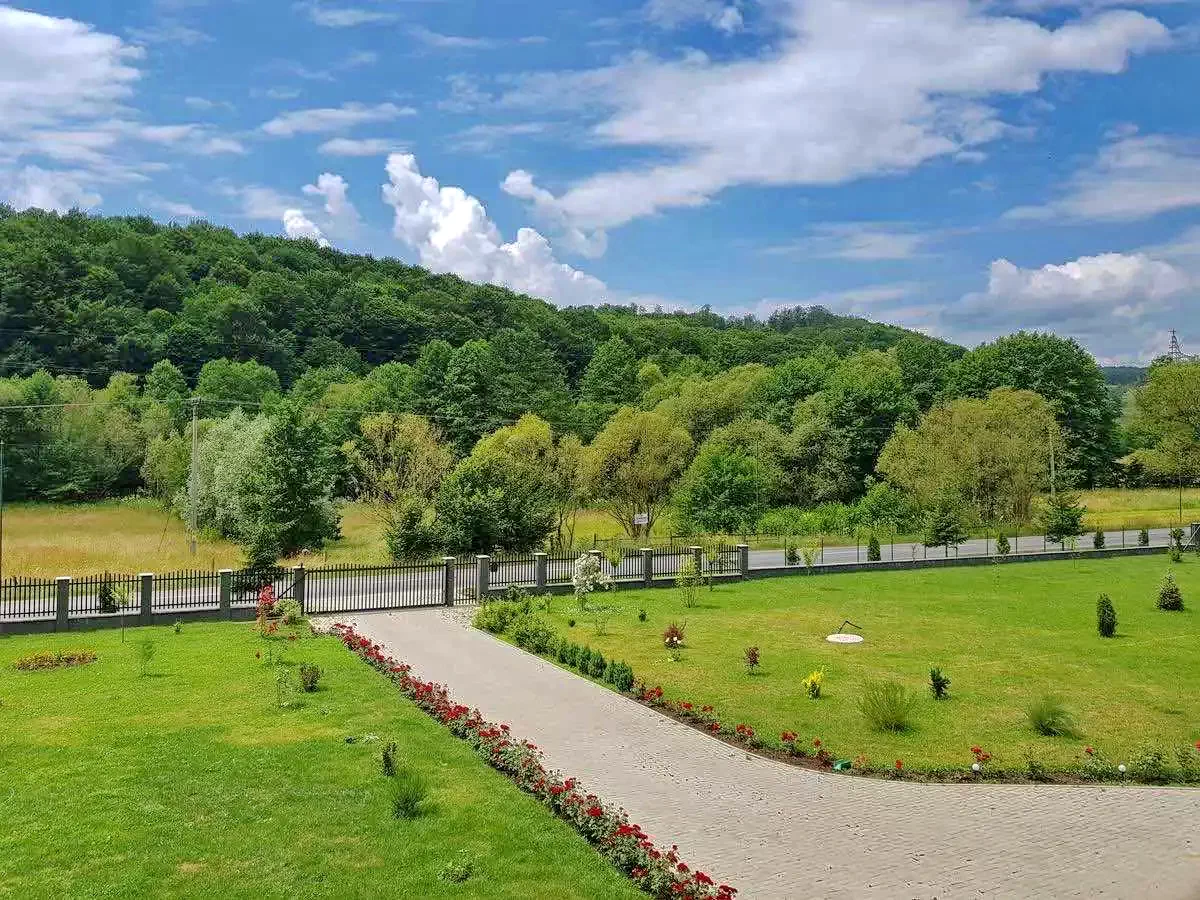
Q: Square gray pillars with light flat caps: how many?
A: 11